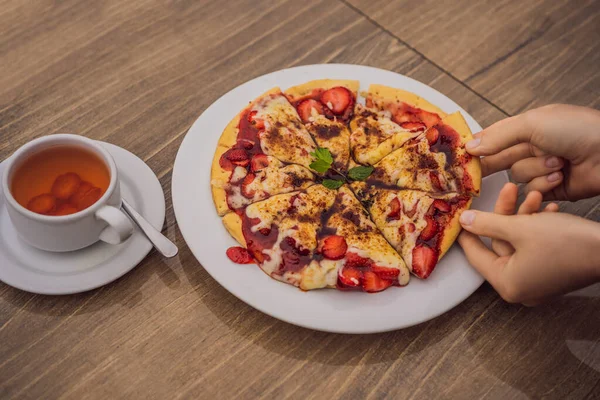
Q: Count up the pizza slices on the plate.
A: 8